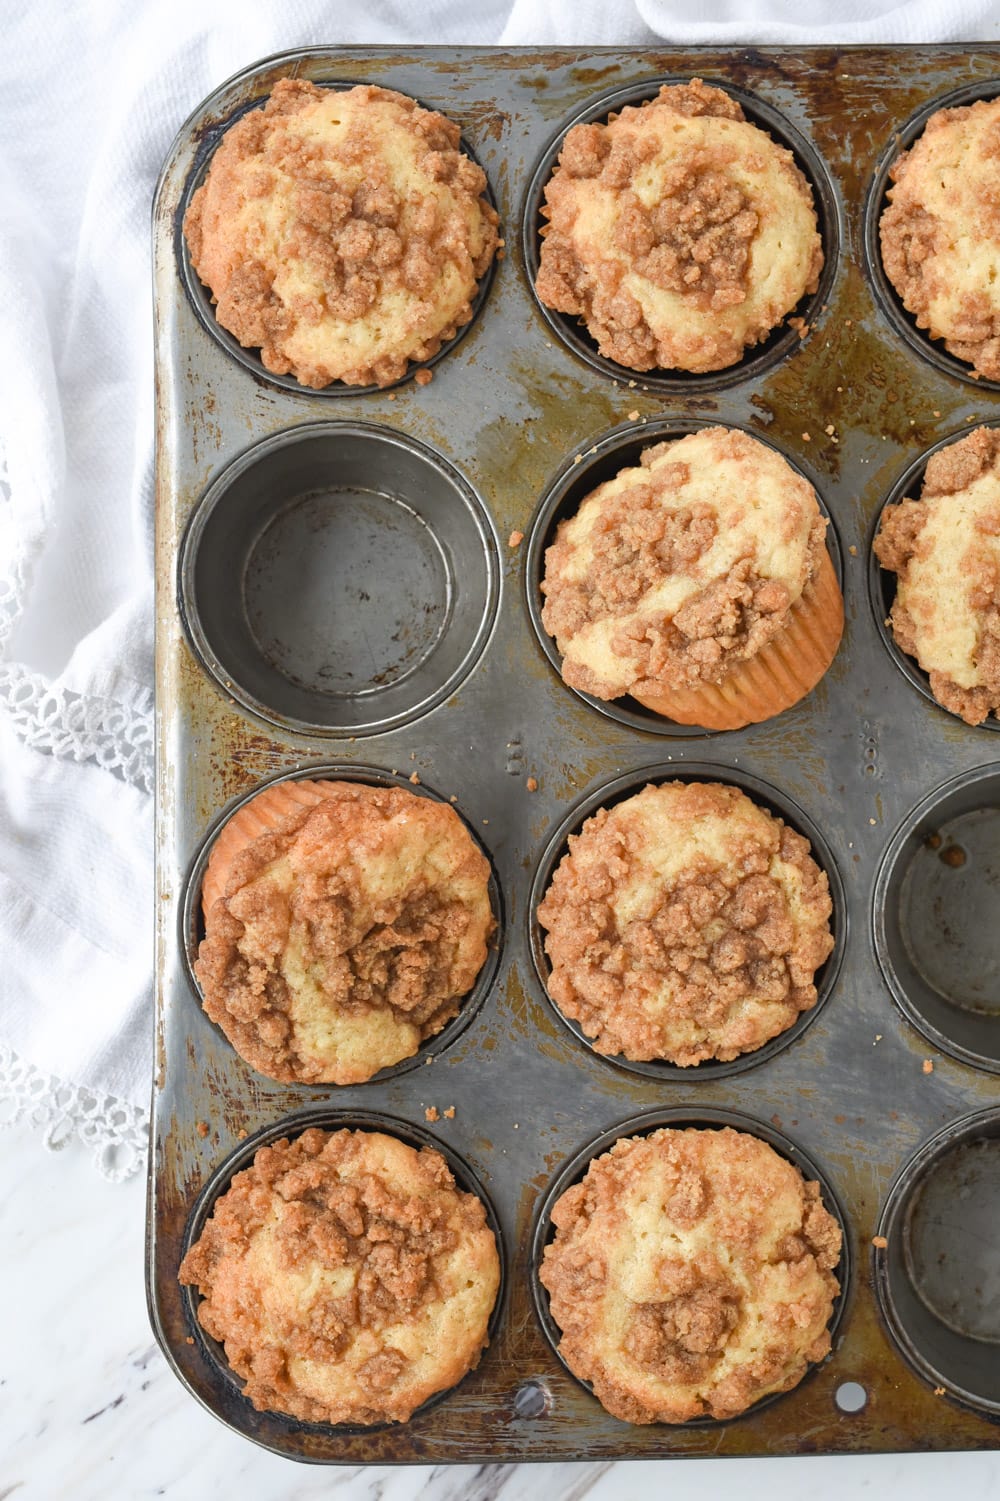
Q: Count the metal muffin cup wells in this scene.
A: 12